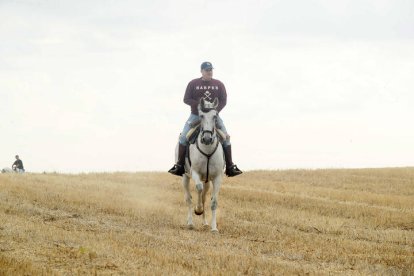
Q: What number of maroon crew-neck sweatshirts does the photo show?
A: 1